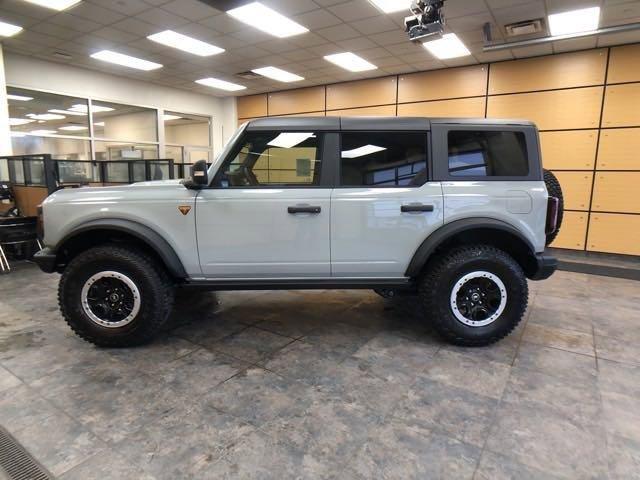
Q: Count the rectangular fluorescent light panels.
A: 11